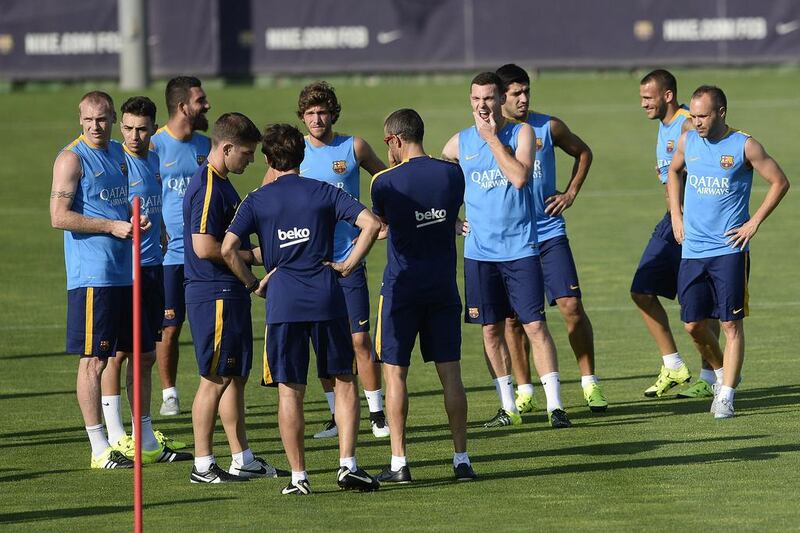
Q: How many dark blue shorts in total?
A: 11